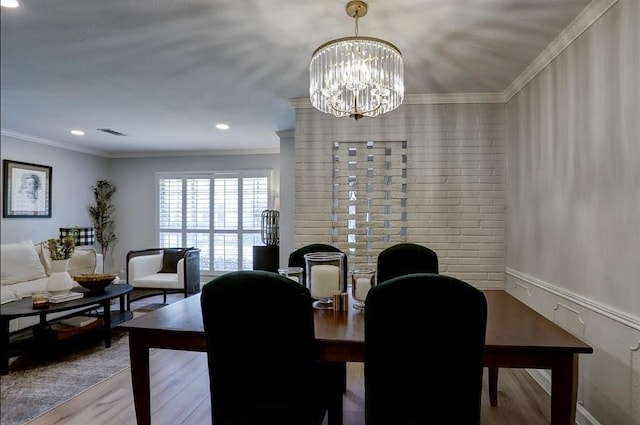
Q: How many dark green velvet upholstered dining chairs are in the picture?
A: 4